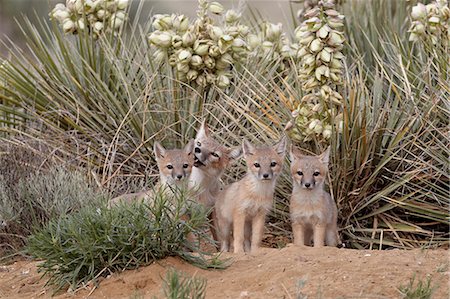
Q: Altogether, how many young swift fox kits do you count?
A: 3